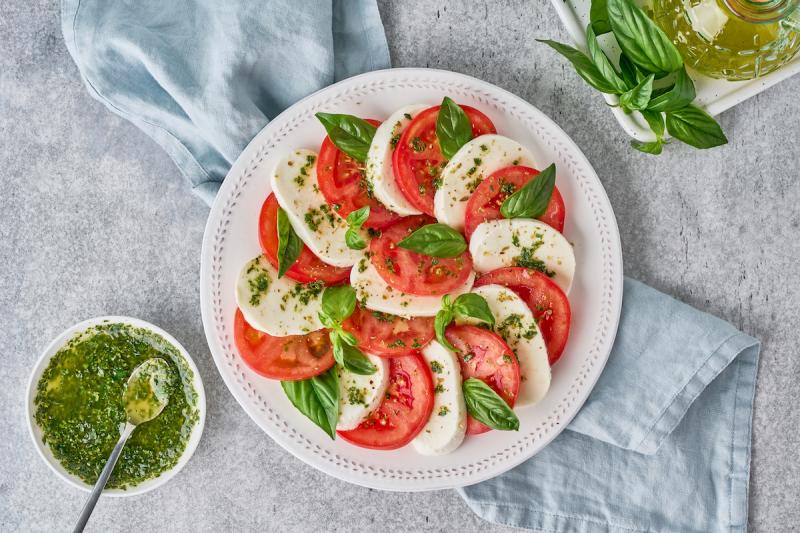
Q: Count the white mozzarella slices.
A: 9